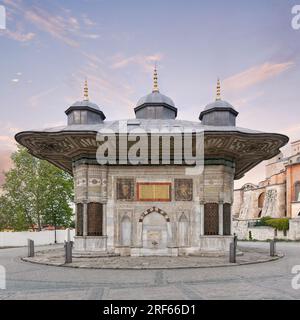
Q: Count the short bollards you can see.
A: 4